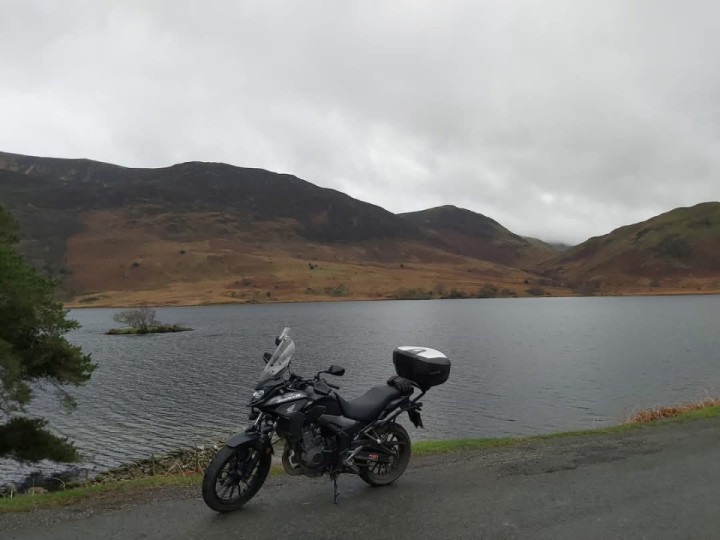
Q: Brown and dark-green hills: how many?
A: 3